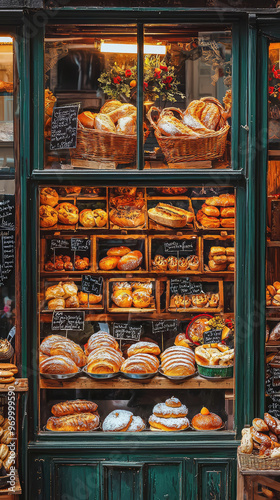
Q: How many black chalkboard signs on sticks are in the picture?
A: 9